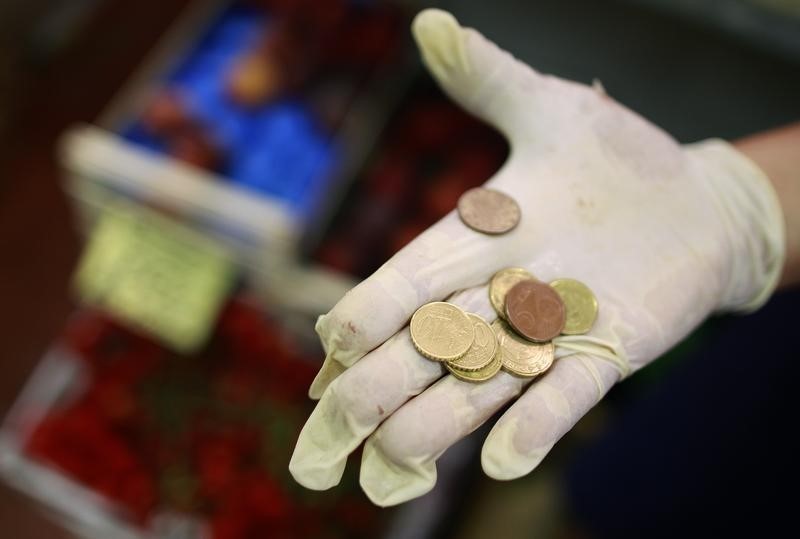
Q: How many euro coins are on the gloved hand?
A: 8